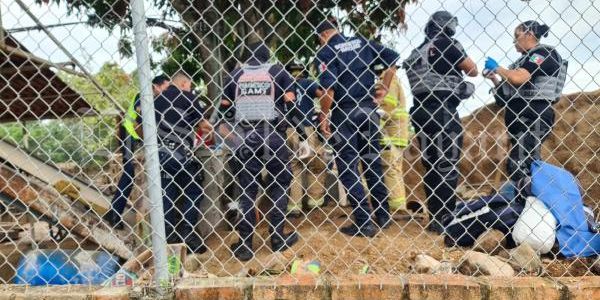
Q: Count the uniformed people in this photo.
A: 8